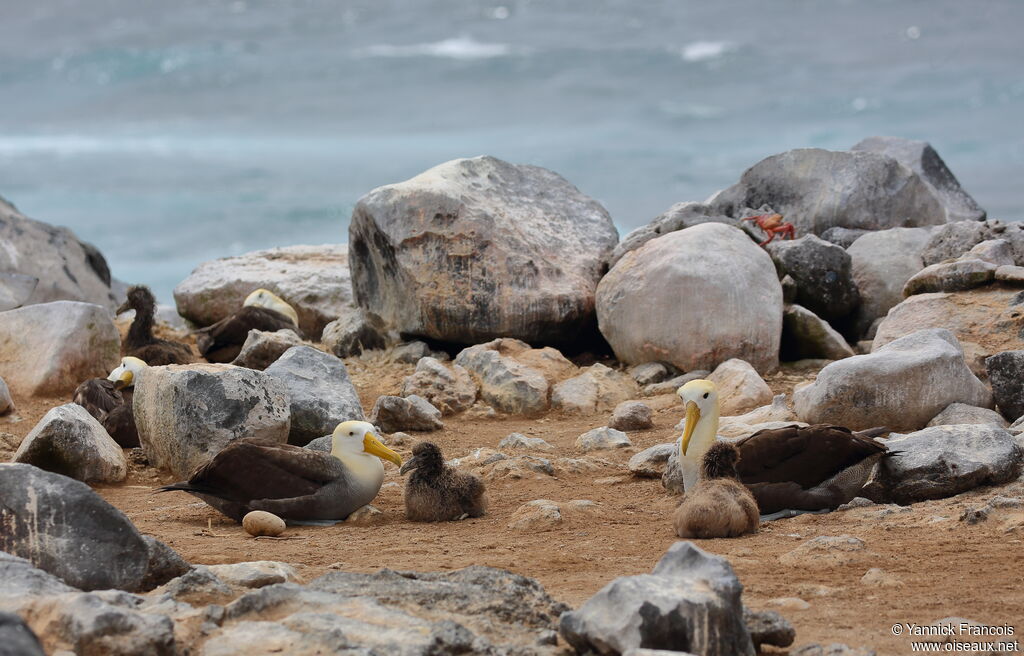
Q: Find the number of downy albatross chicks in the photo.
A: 3